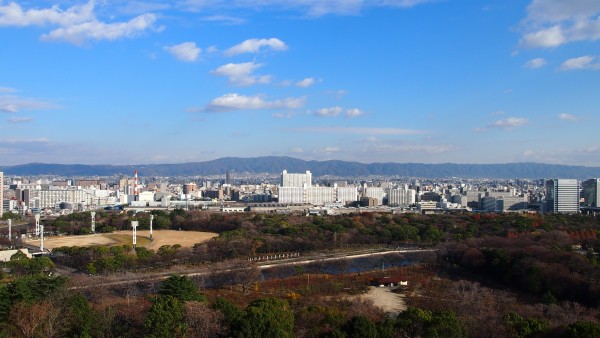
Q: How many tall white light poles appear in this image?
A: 6